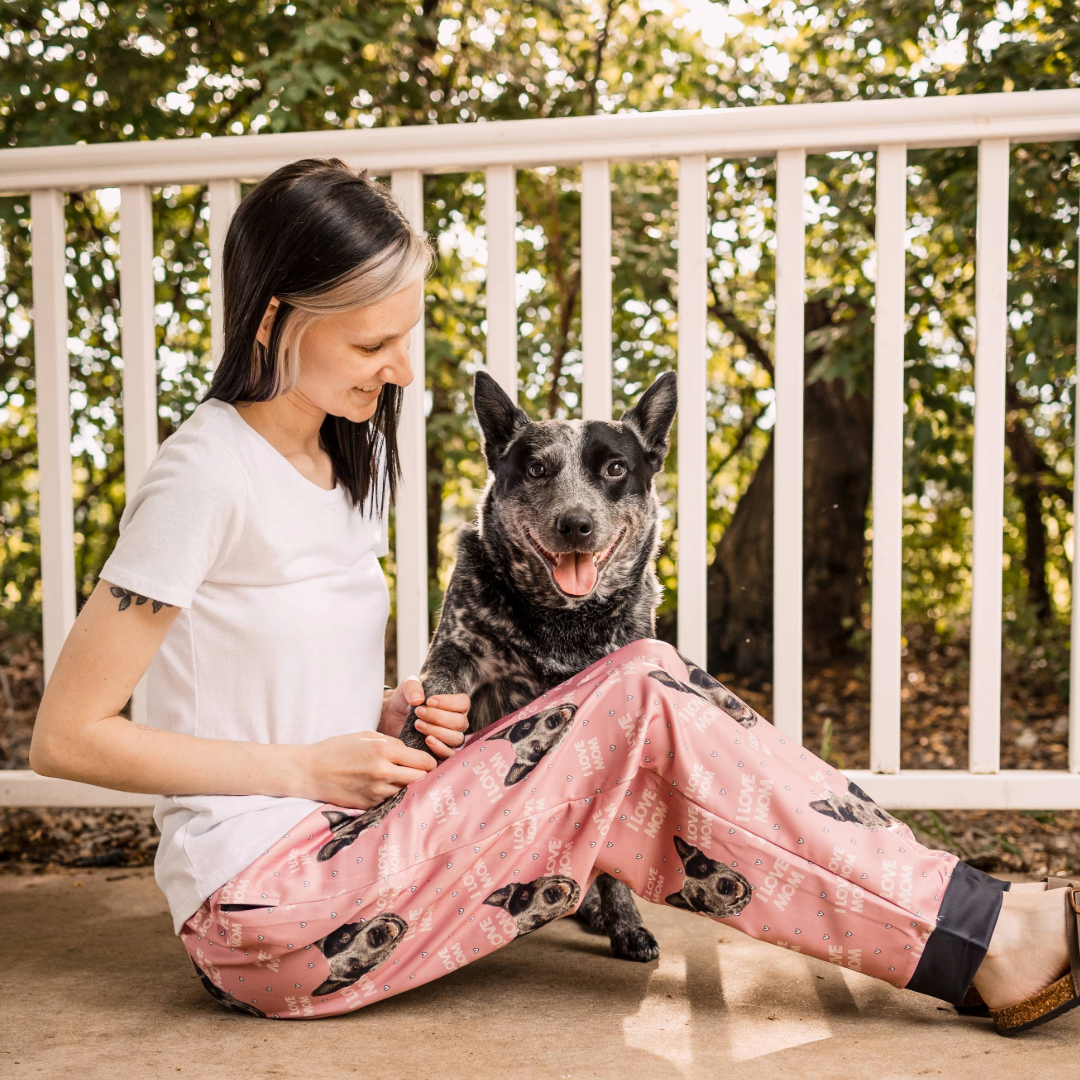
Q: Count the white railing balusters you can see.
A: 11